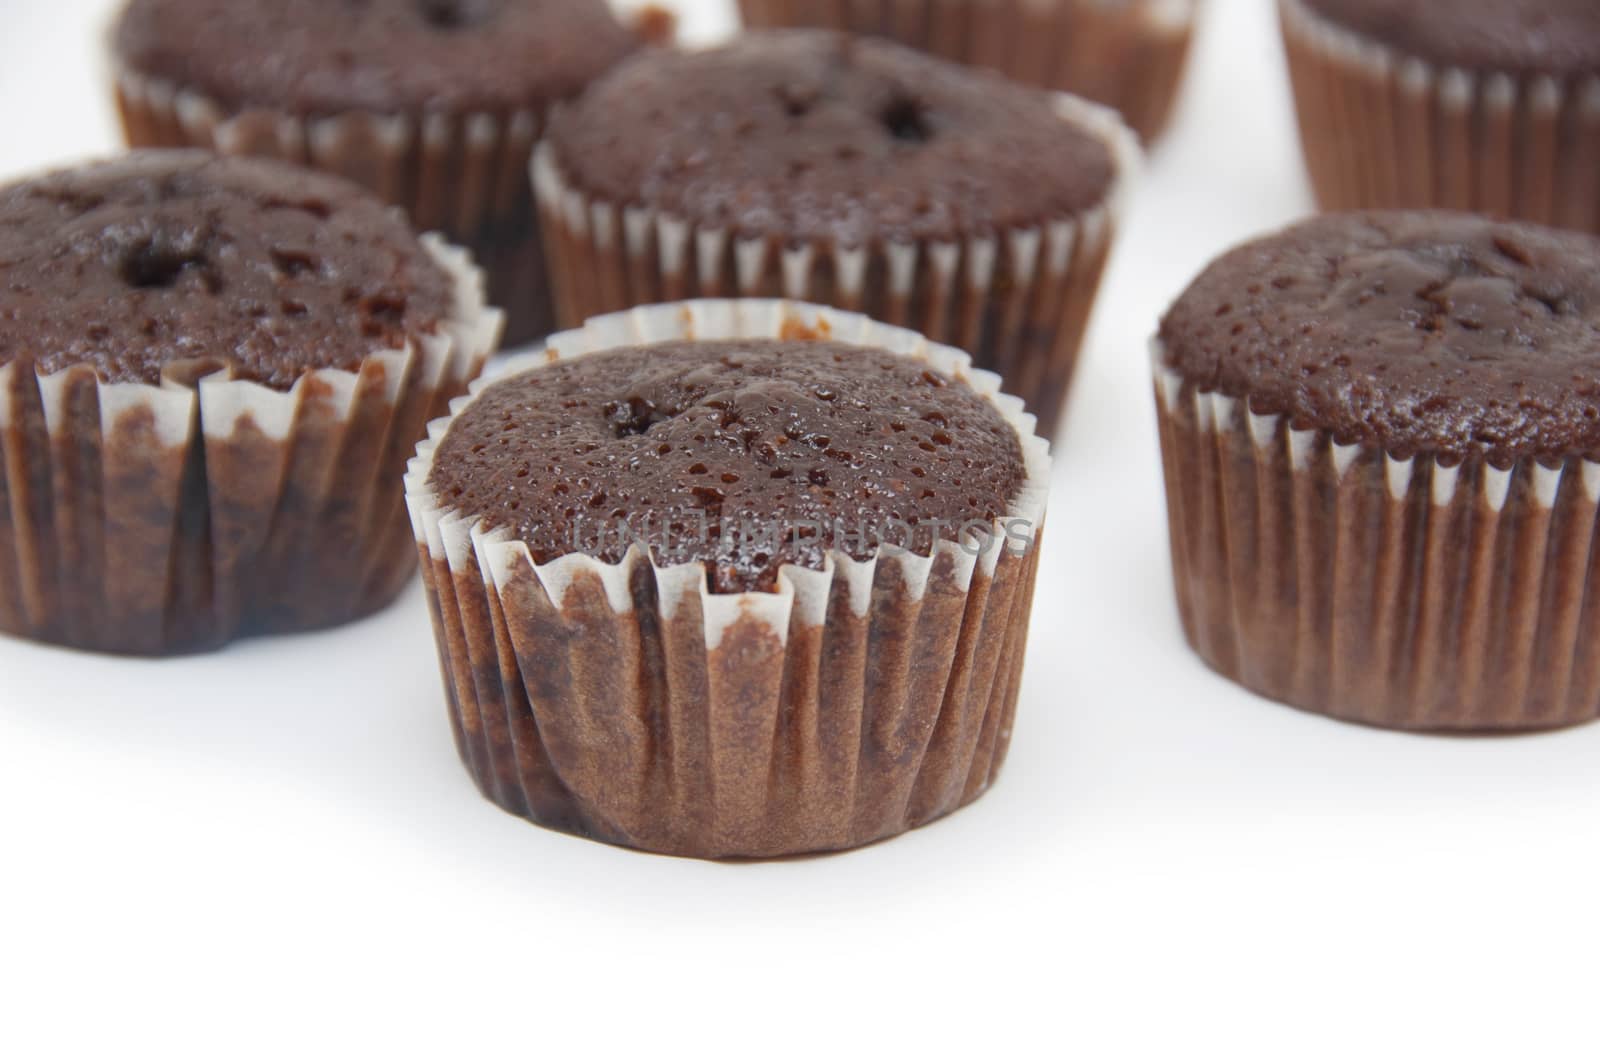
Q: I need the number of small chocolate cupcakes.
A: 7